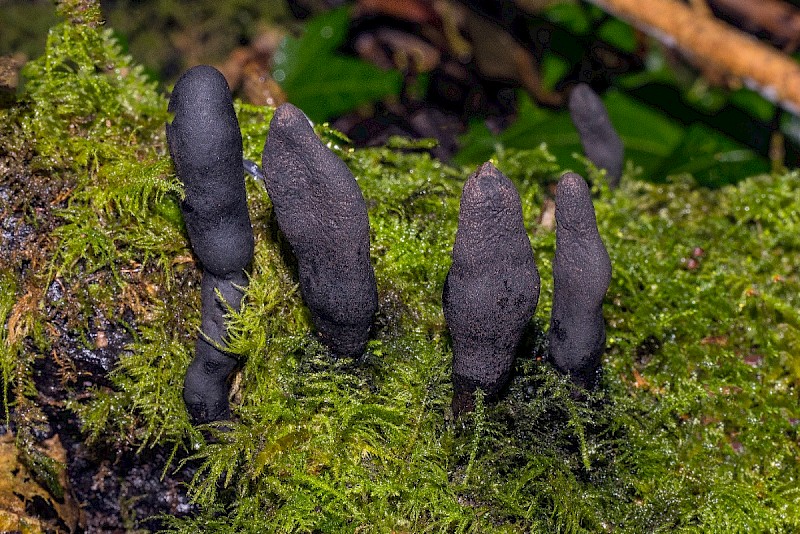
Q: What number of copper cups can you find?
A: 0